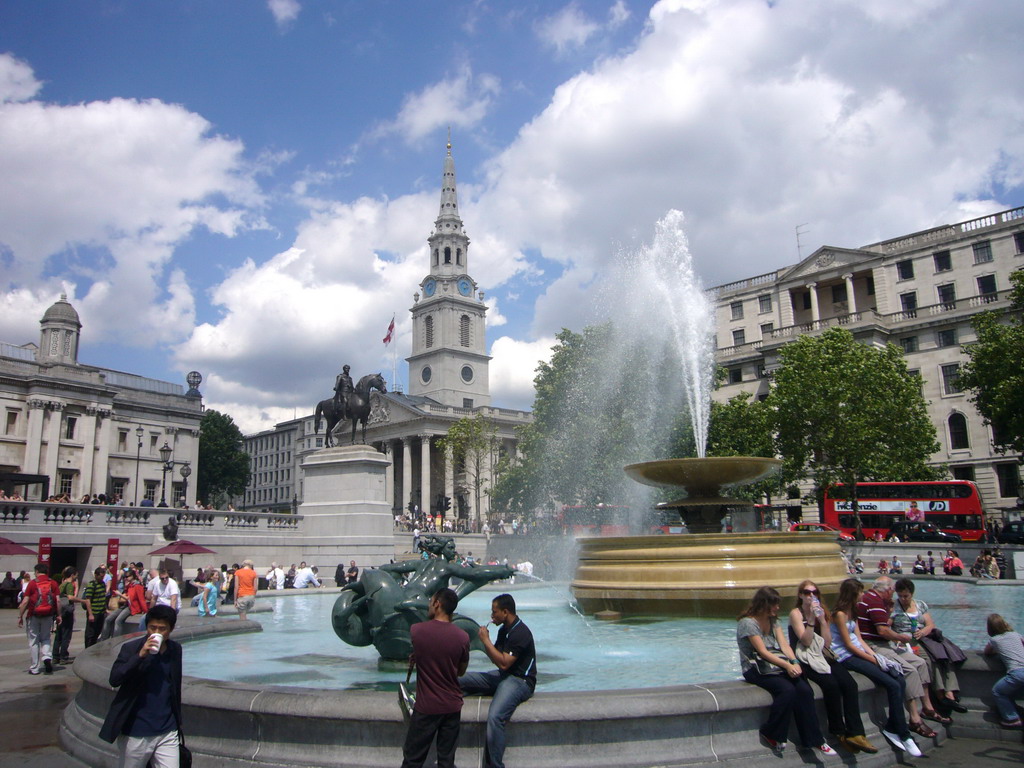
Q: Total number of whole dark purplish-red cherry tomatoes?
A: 0